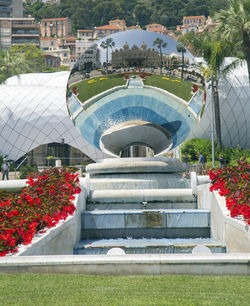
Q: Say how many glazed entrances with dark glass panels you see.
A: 1